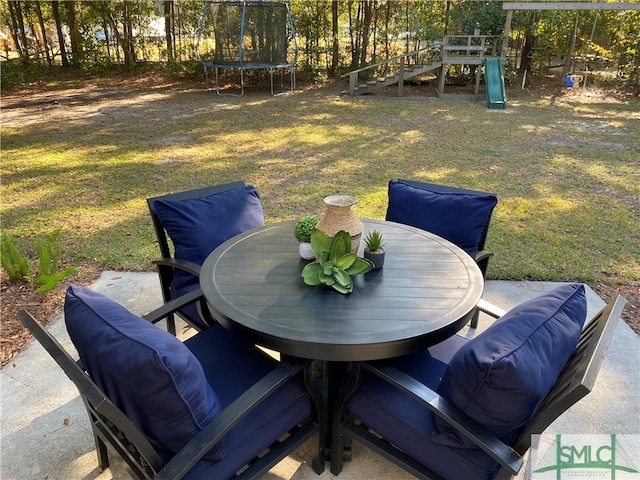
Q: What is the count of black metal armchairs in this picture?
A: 4